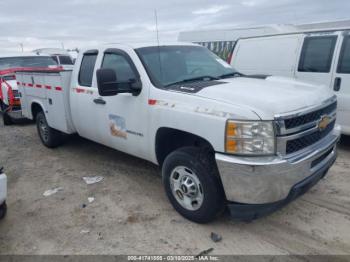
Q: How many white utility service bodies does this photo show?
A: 1